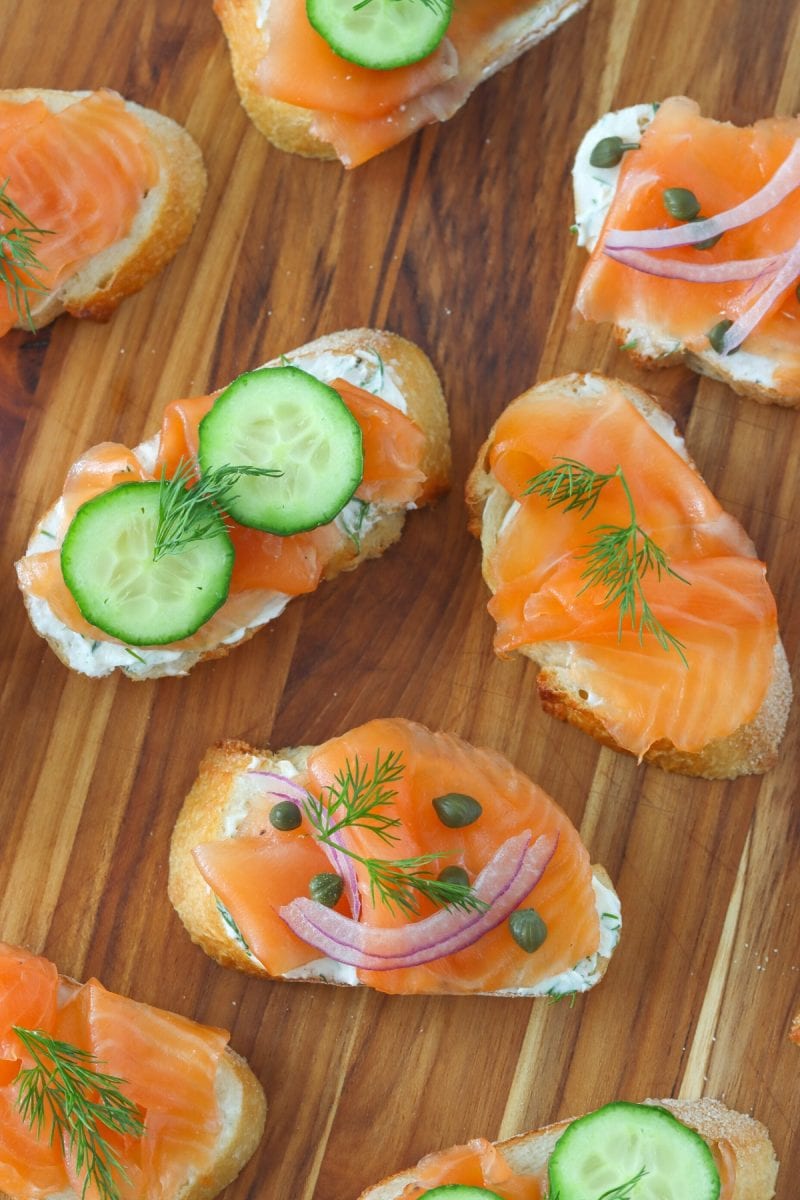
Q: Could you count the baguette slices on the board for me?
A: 8